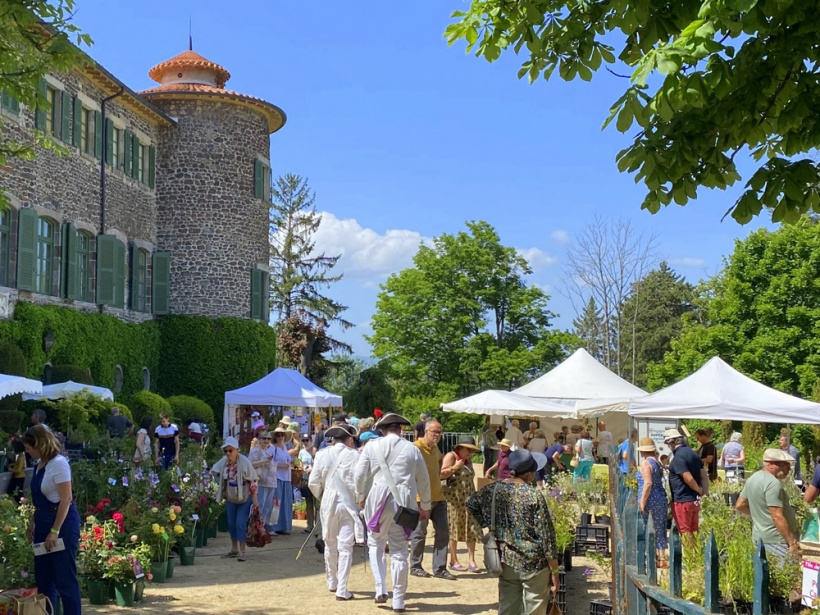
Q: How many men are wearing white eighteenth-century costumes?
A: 2